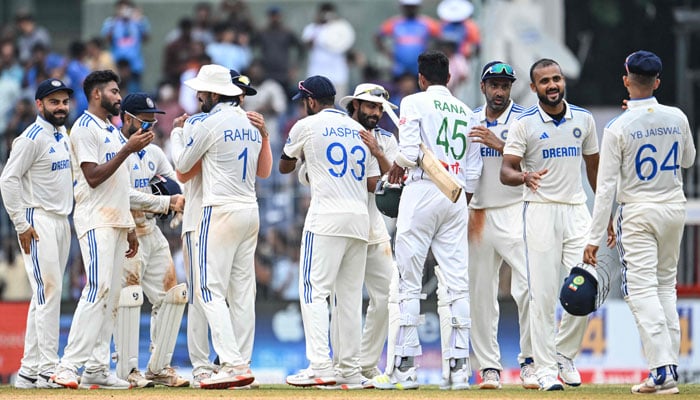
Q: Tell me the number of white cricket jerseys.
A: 11